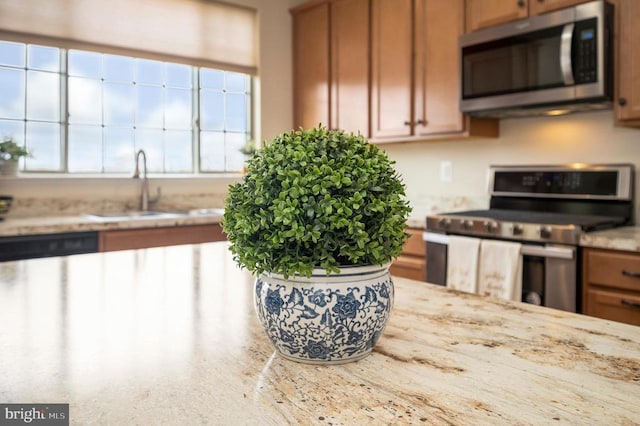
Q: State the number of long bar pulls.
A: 2